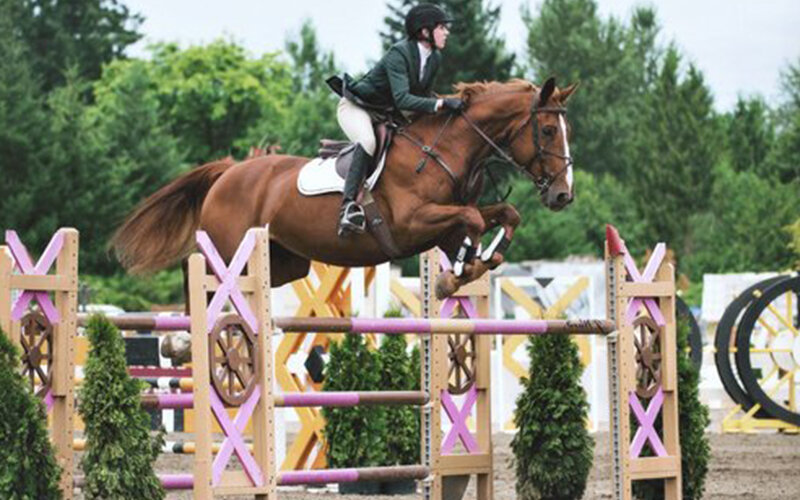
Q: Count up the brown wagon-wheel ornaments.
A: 4